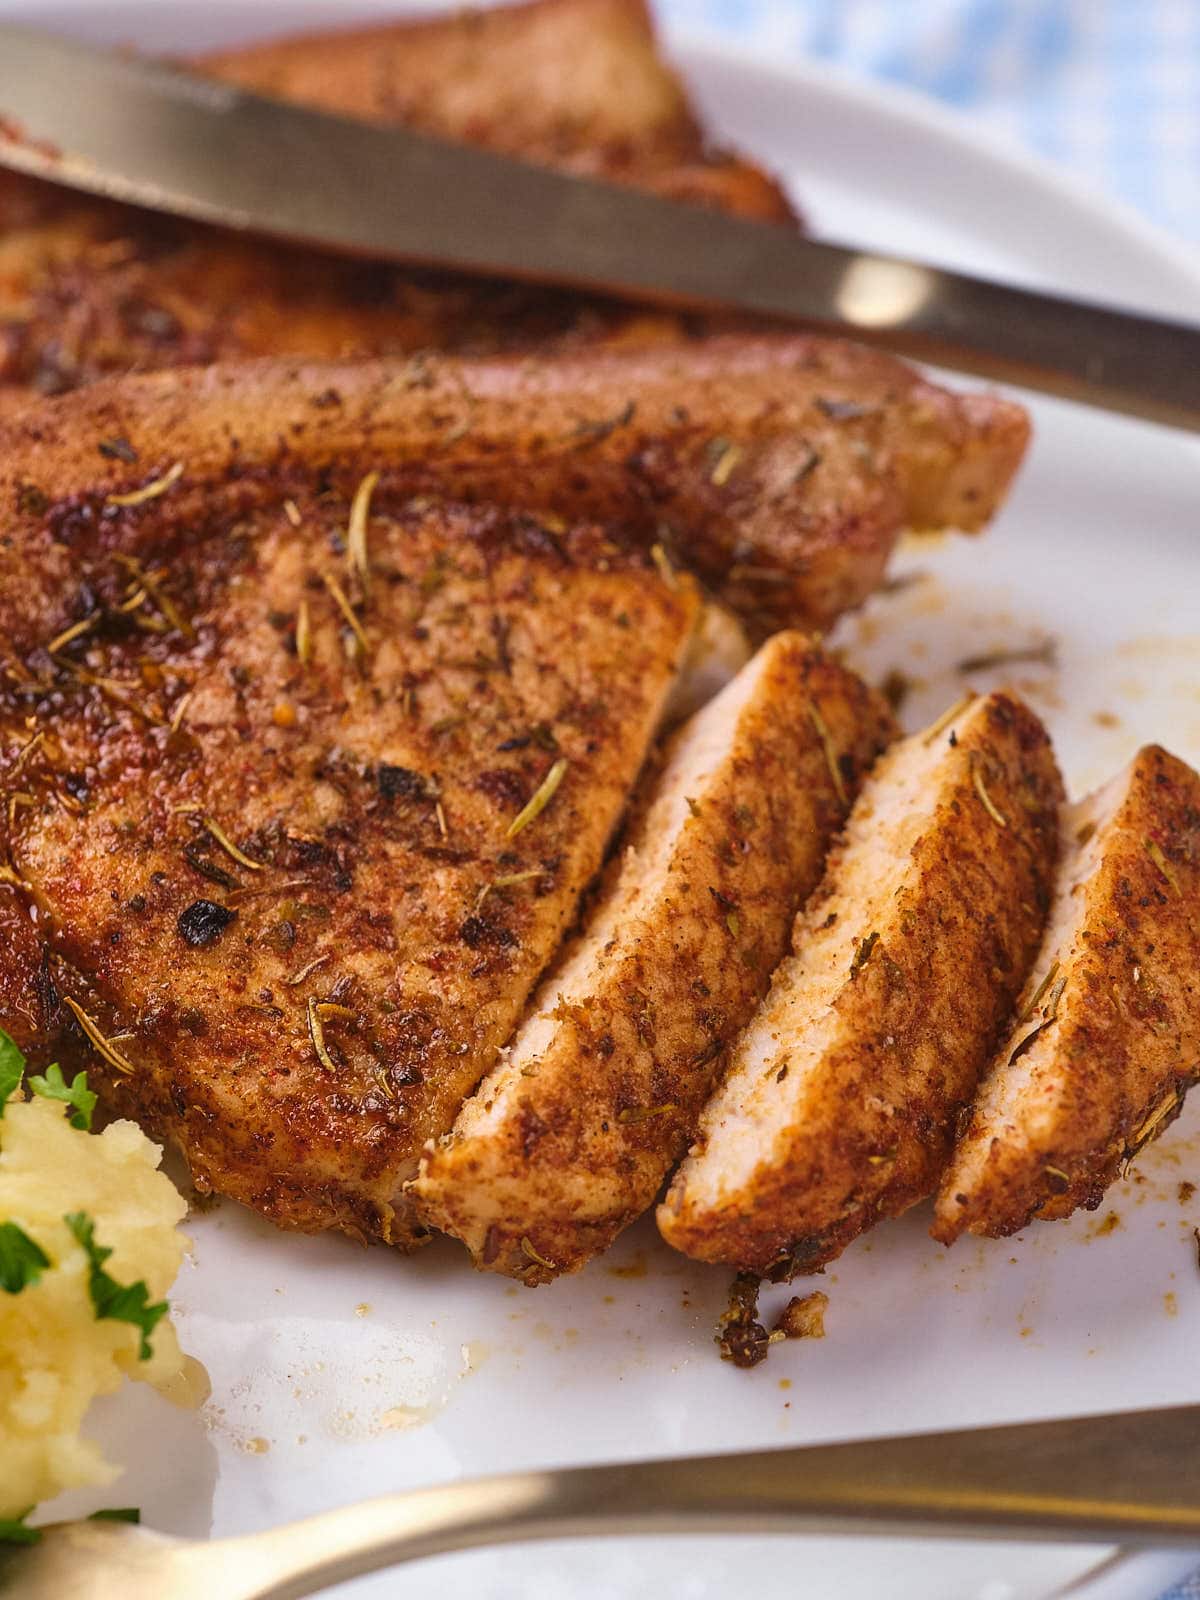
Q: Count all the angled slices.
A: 3